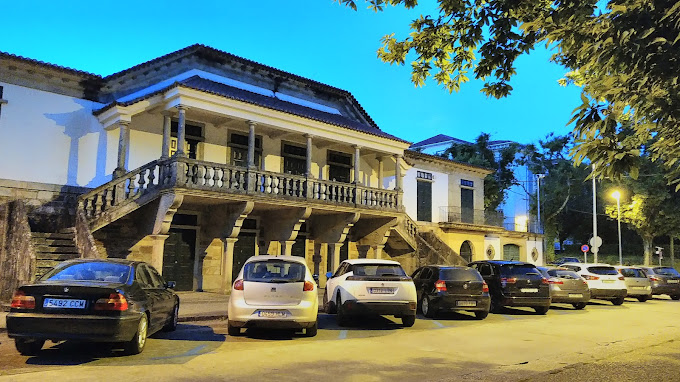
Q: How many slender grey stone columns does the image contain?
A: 8